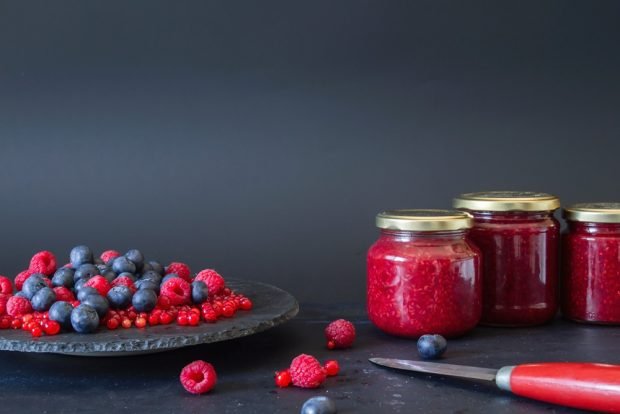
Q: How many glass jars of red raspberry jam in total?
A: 3